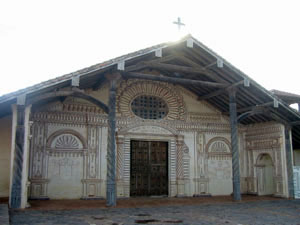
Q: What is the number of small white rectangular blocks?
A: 8